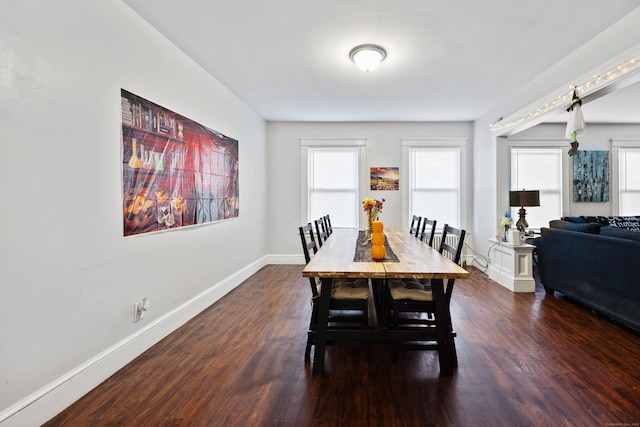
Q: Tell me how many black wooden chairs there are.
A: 6